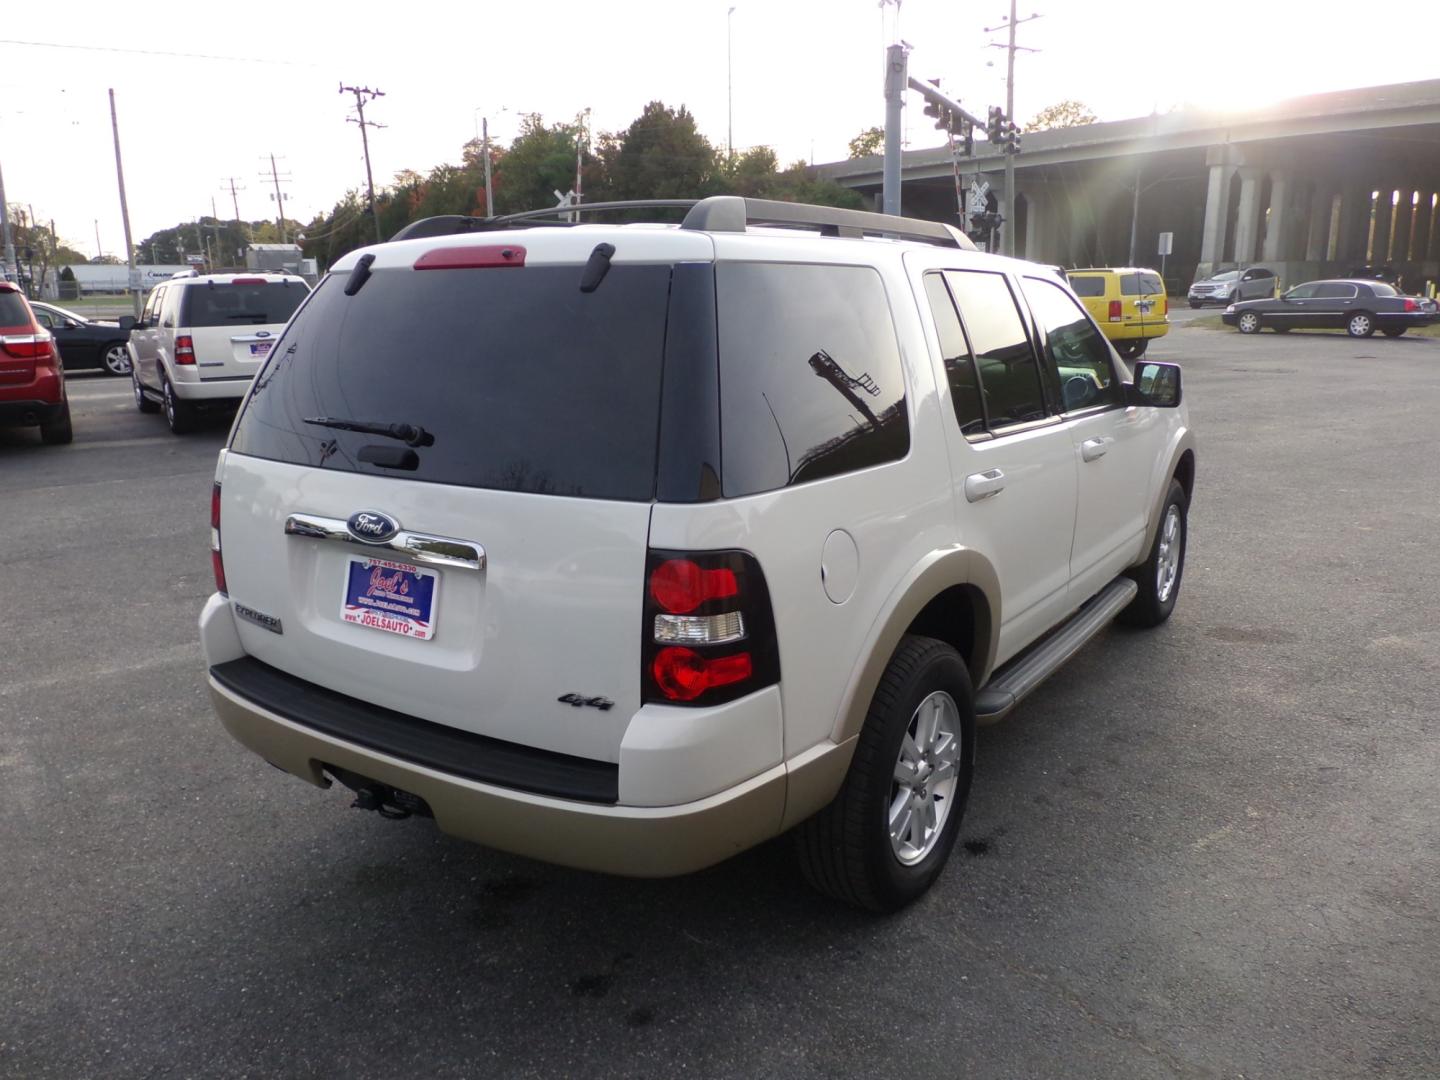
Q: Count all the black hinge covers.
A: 2